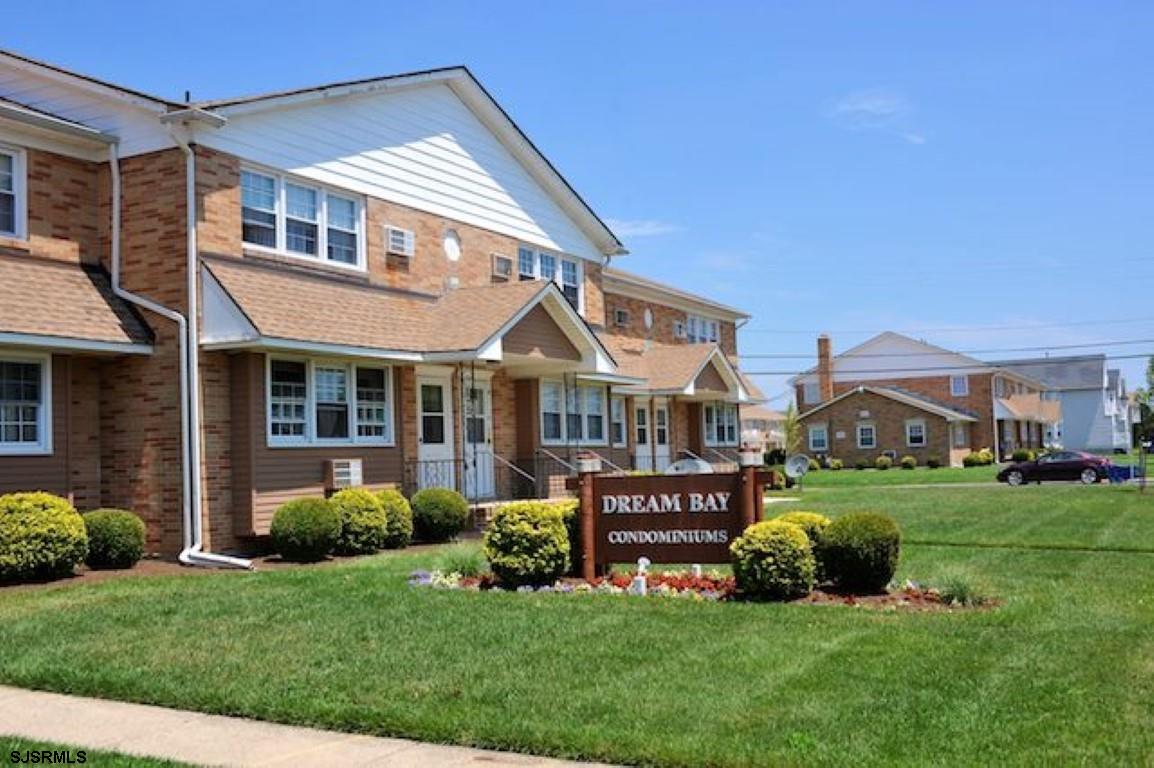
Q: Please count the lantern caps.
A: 2